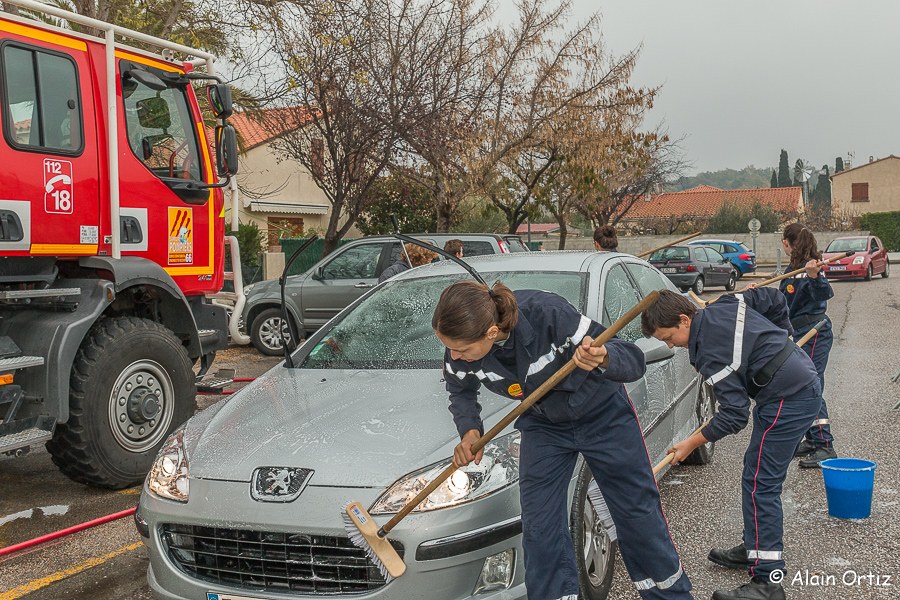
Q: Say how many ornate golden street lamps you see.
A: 0